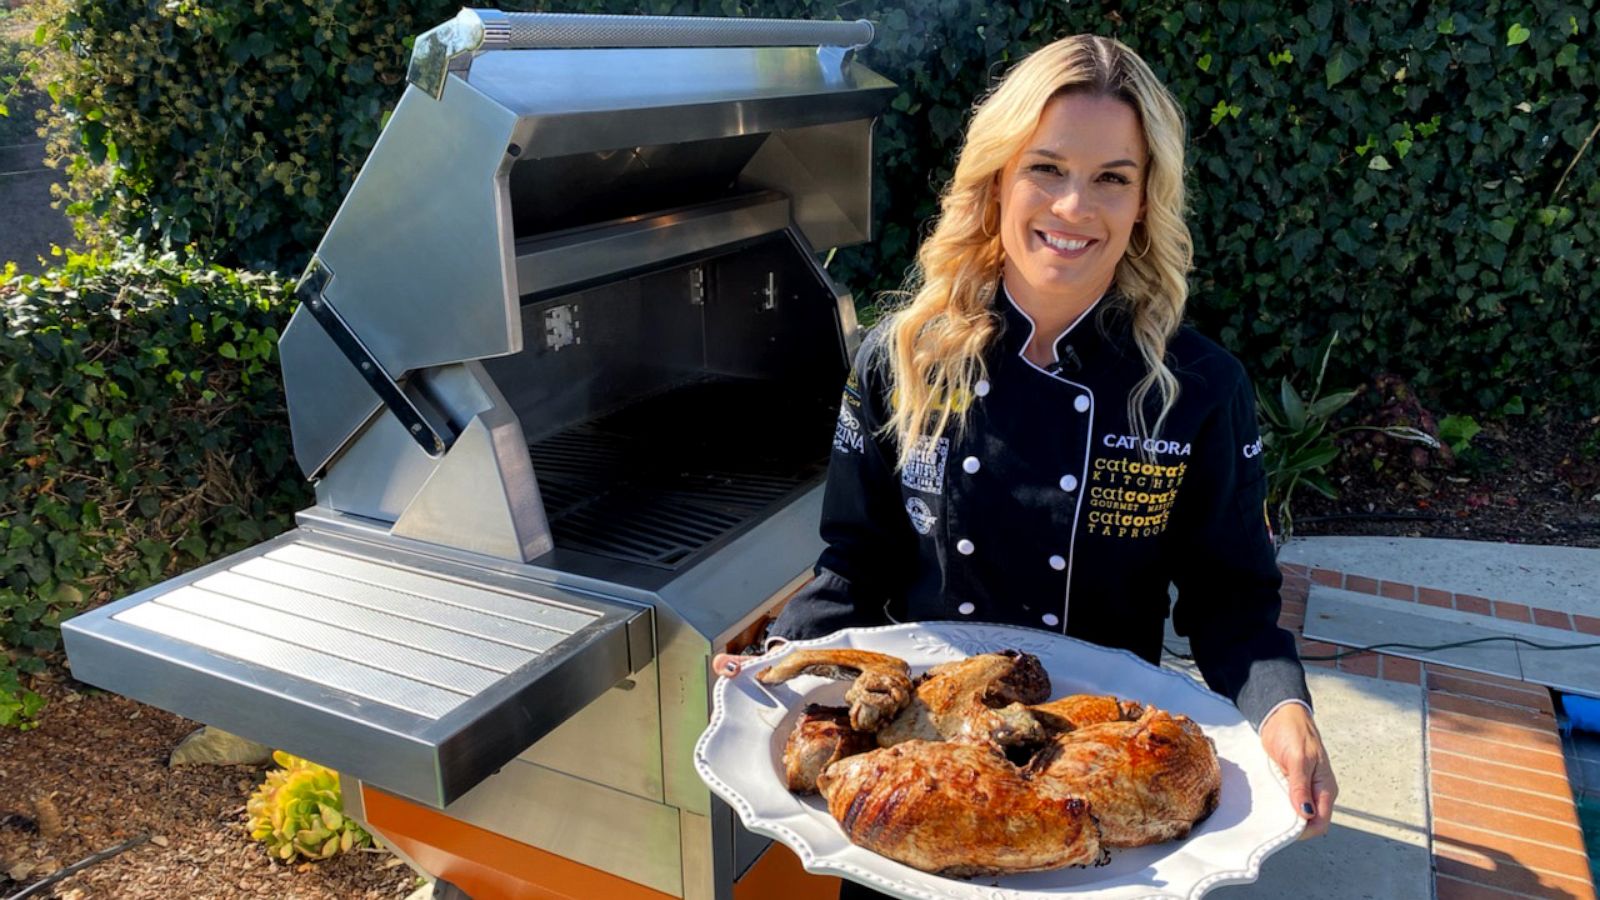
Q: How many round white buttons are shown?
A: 8